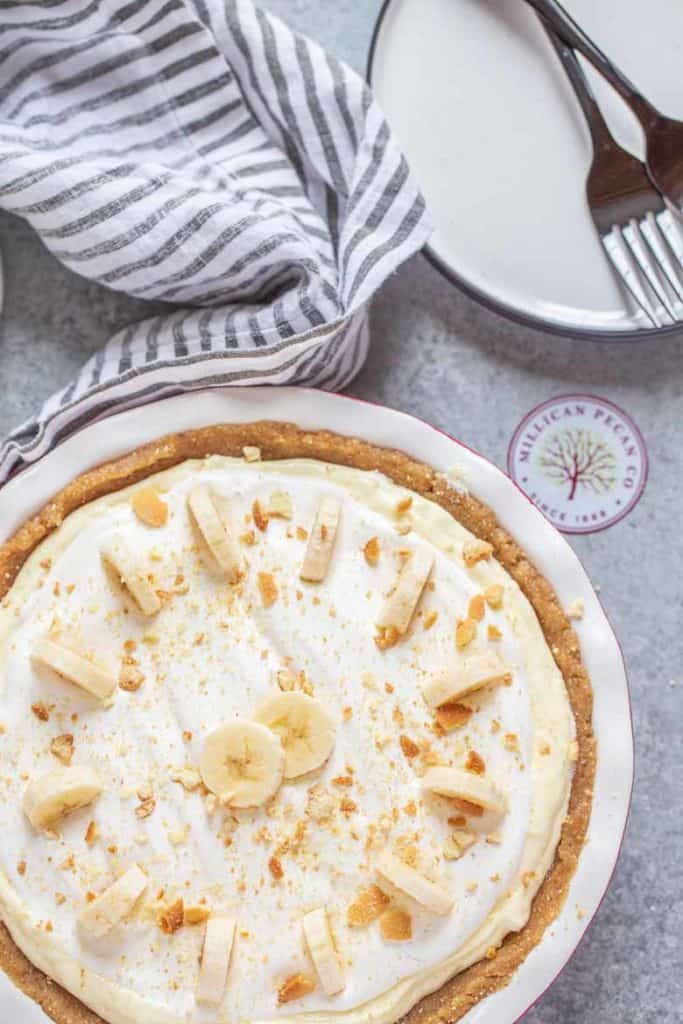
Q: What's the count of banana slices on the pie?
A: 14